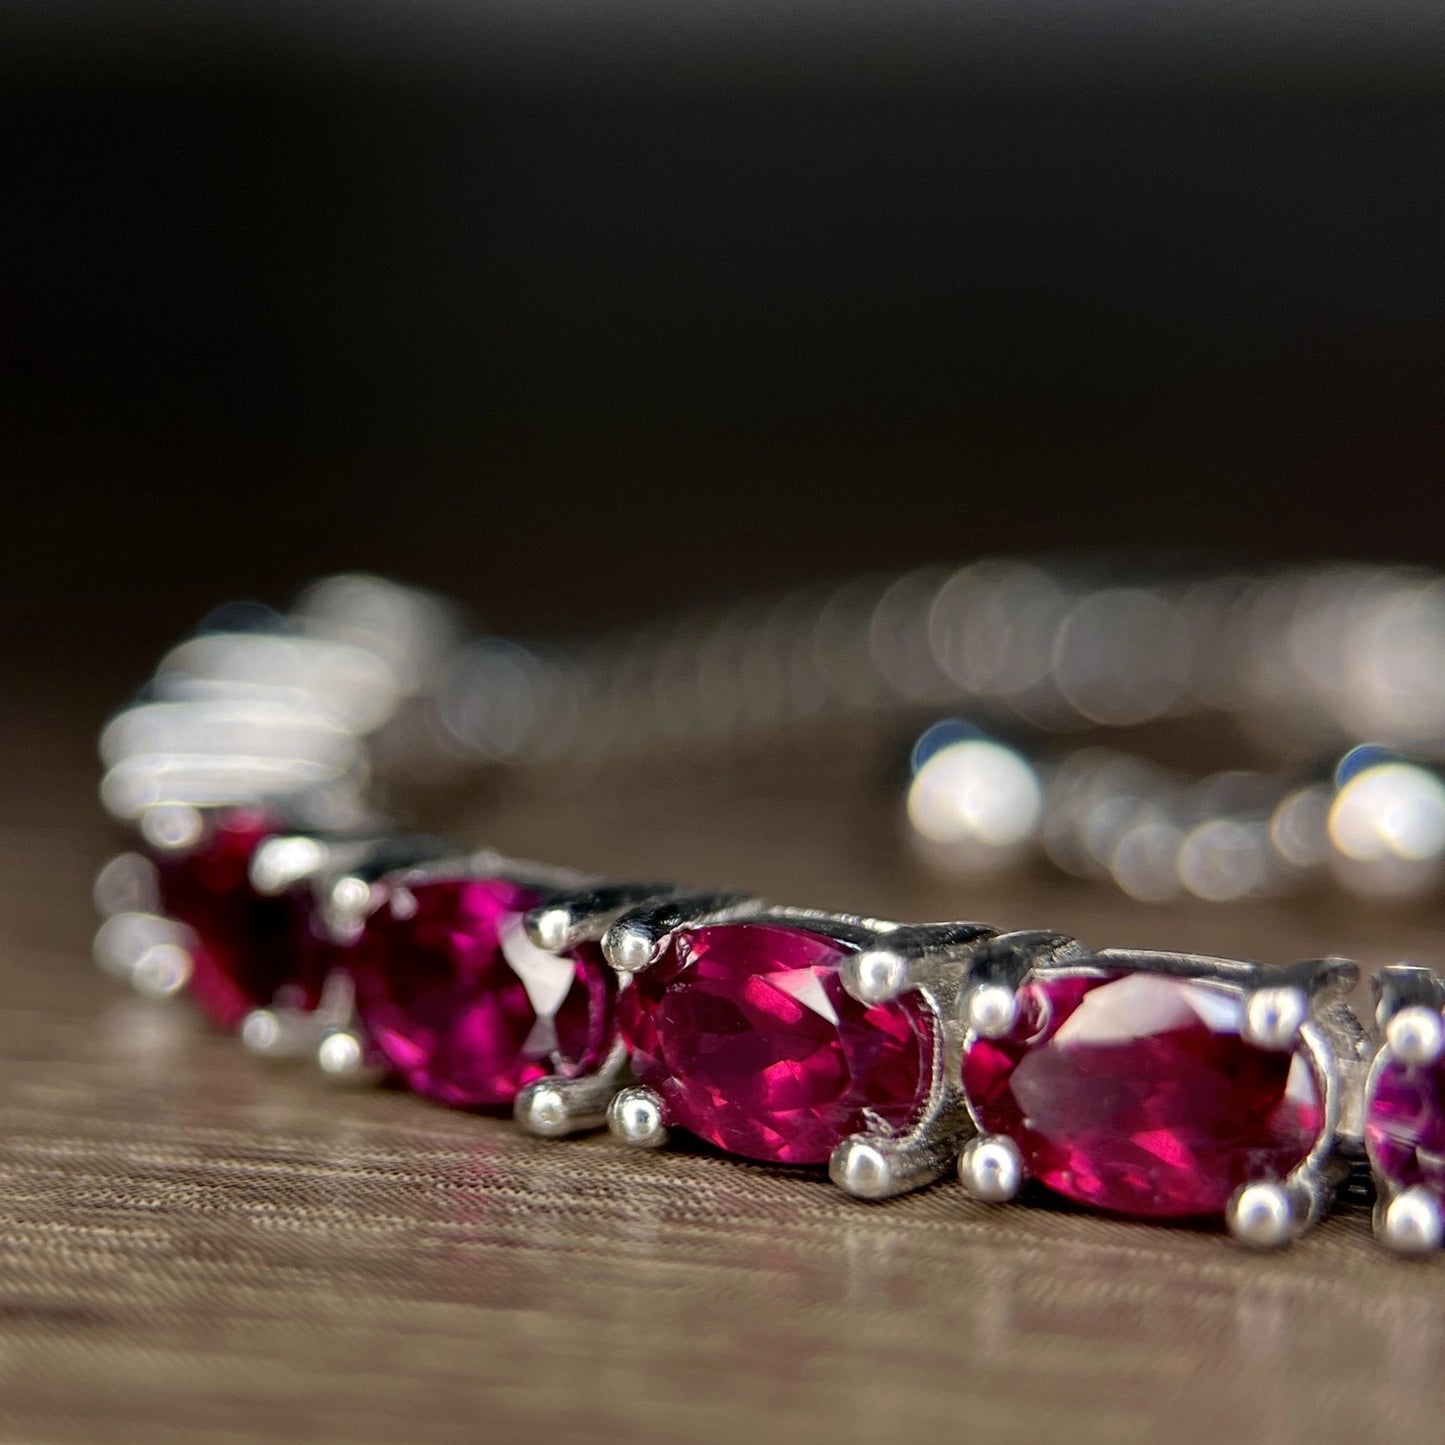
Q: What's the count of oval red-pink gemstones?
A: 5